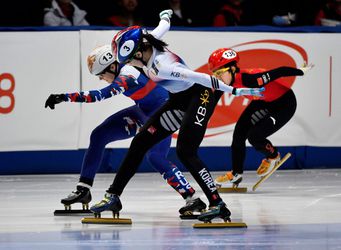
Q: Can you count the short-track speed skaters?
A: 3